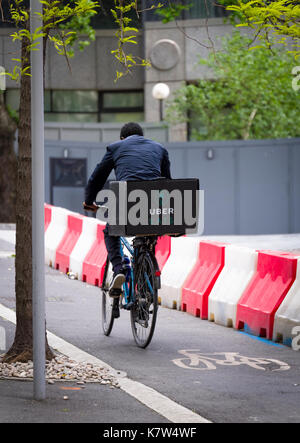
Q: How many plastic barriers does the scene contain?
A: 12